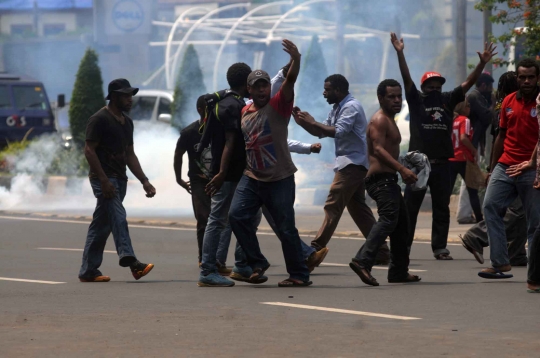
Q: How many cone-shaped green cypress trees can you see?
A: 3